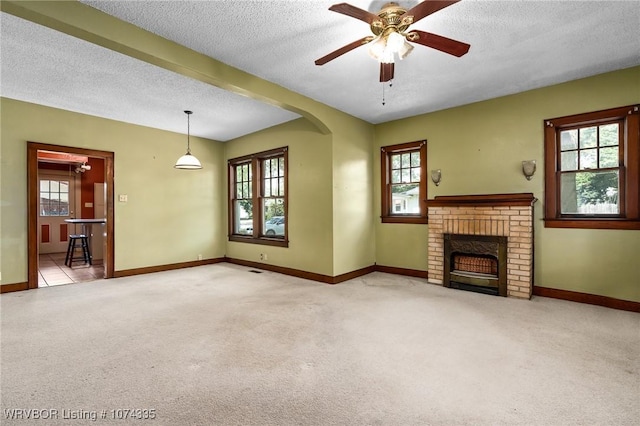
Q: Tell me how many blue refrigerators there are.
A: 0